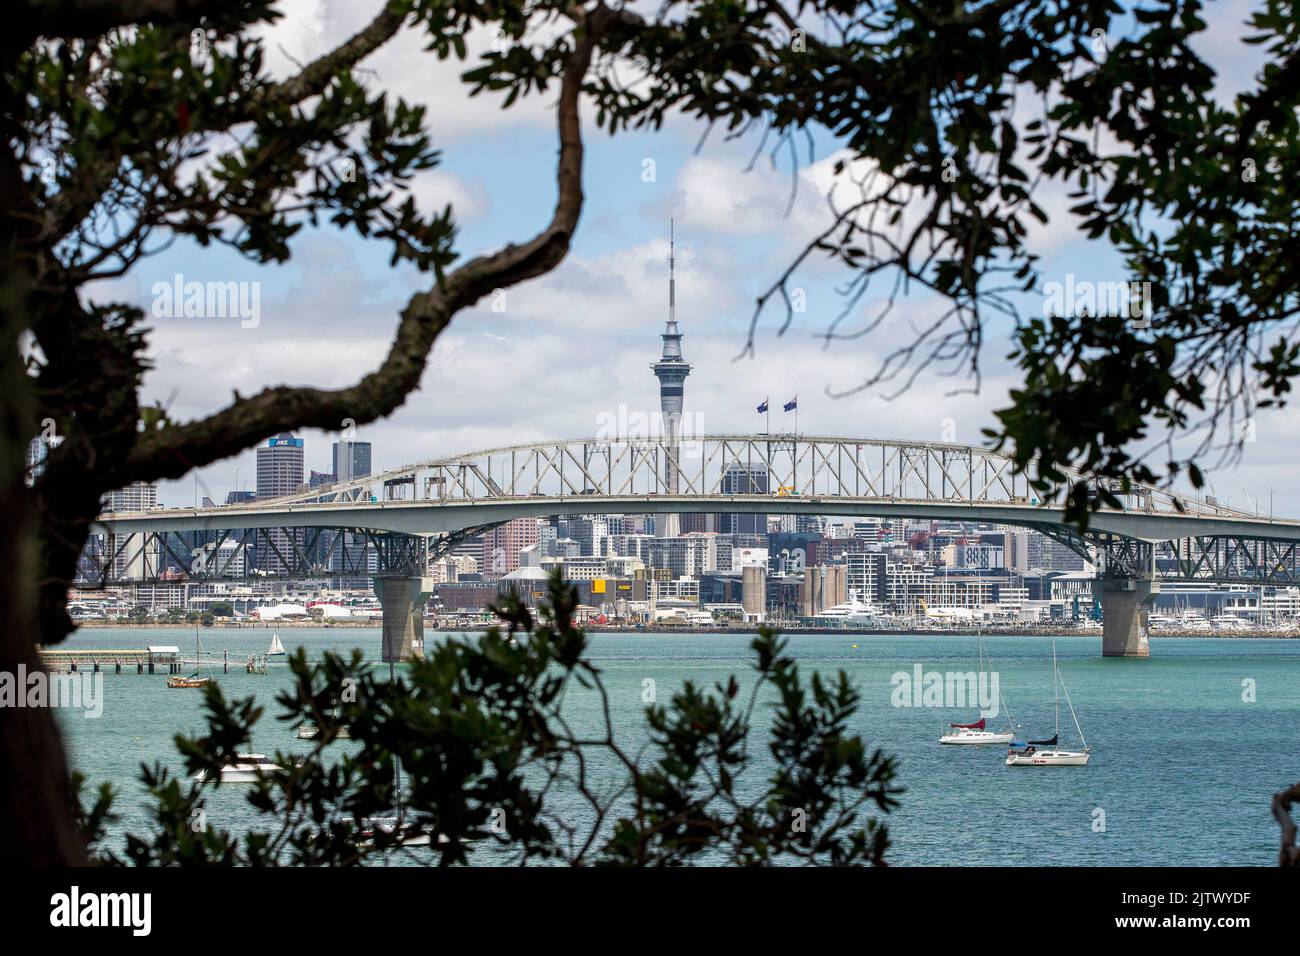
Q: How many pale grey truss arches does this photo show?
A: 1